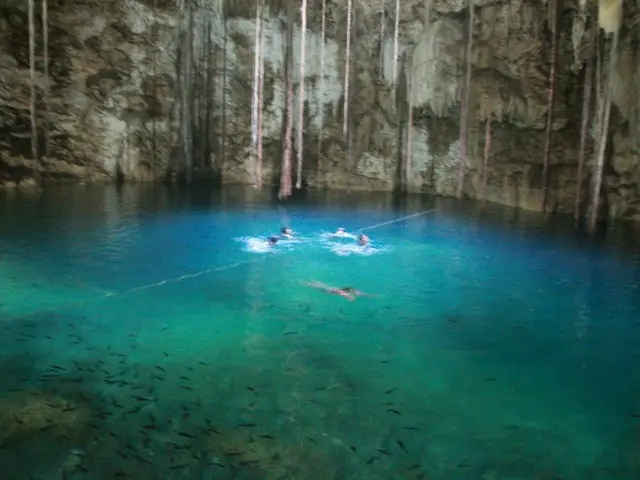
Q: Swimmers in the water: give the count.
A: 5